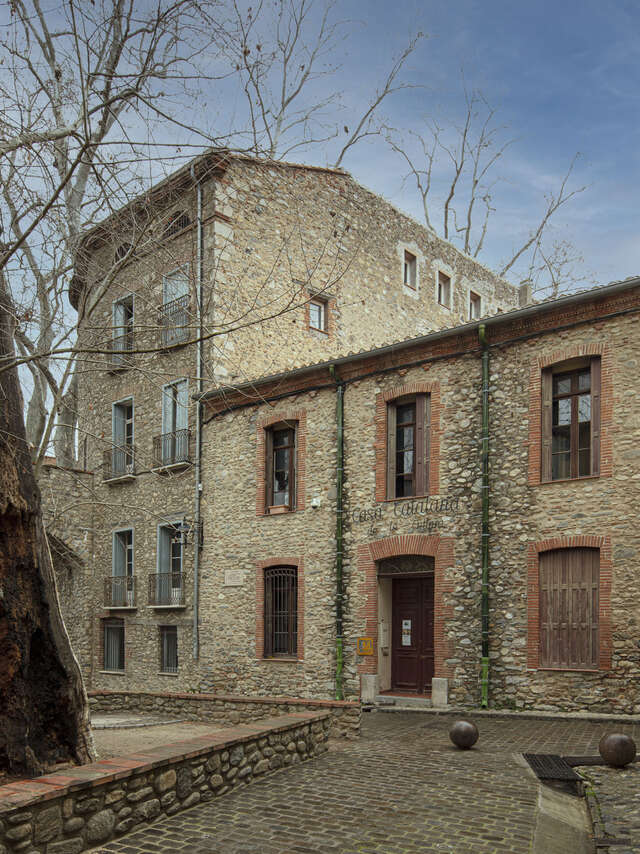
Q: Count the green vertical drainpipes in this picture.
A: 2